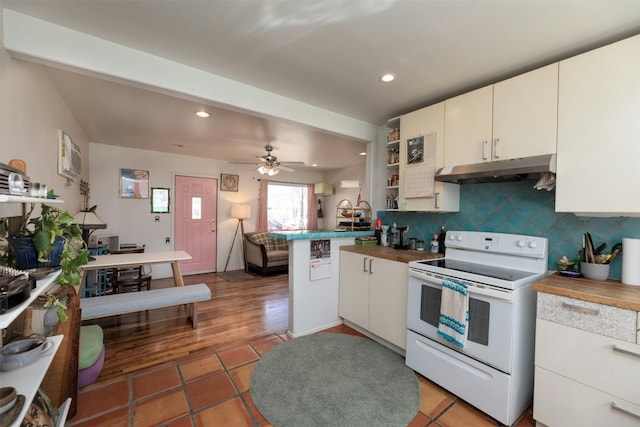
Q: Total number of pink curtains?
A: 2